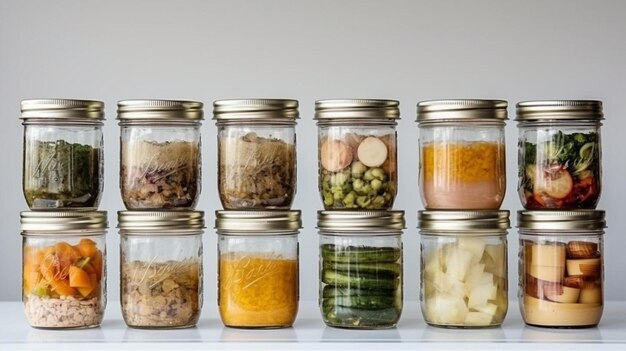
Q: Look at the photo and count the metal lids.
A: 12